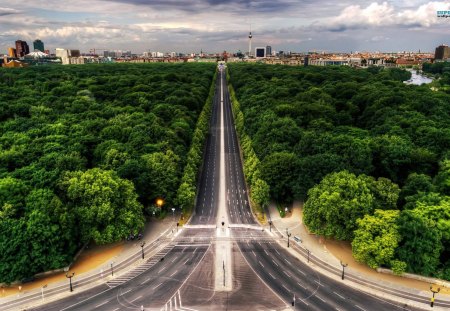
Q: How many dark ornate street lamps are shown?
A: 5